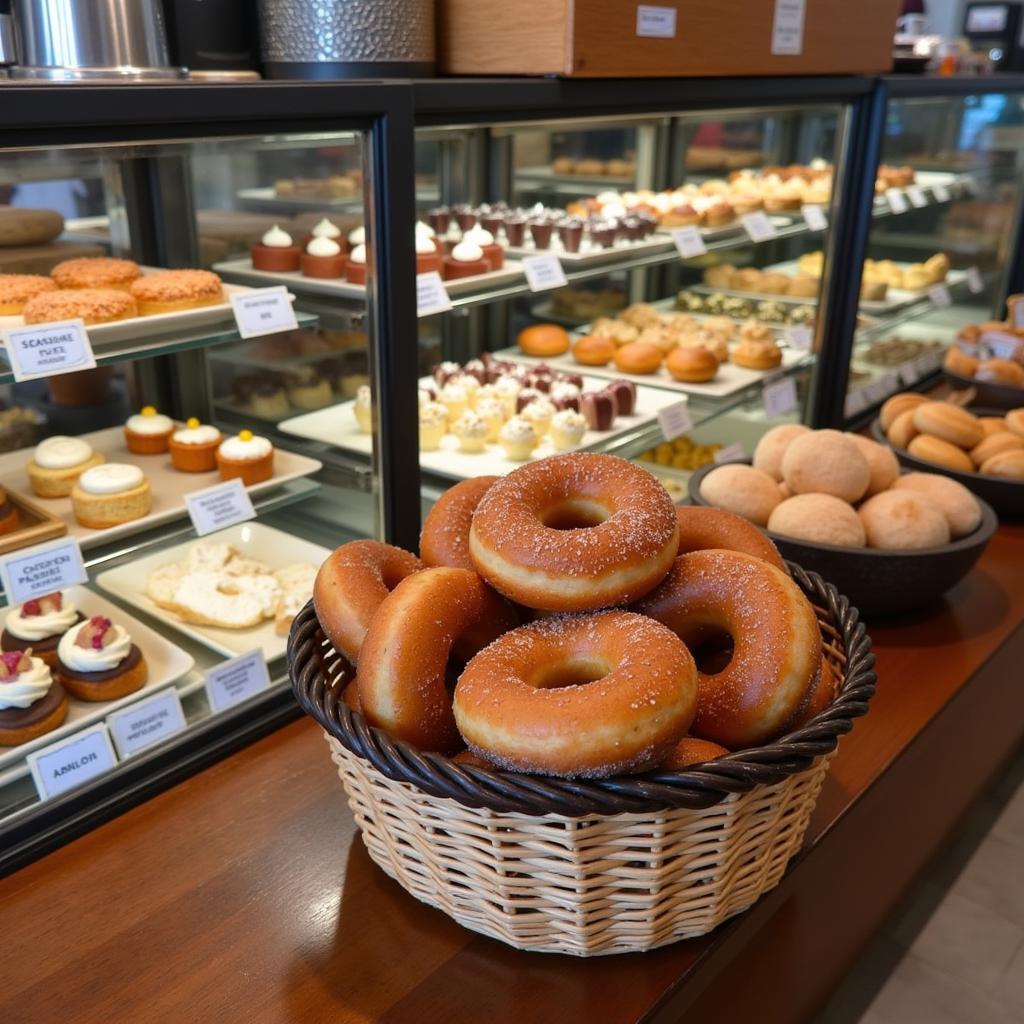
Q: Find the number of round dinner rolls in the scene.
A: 7